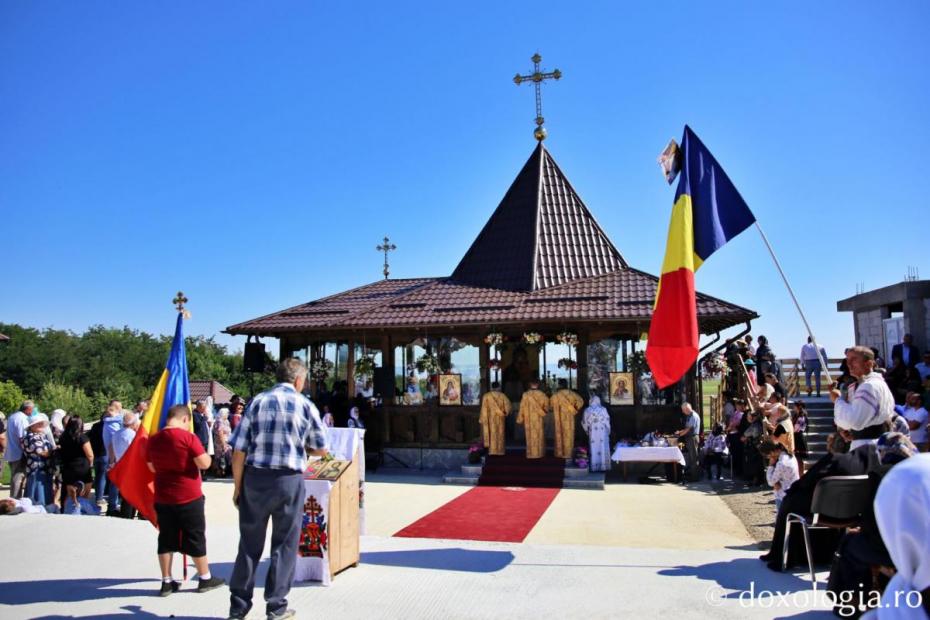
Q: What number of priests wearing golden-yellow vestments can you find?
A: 3